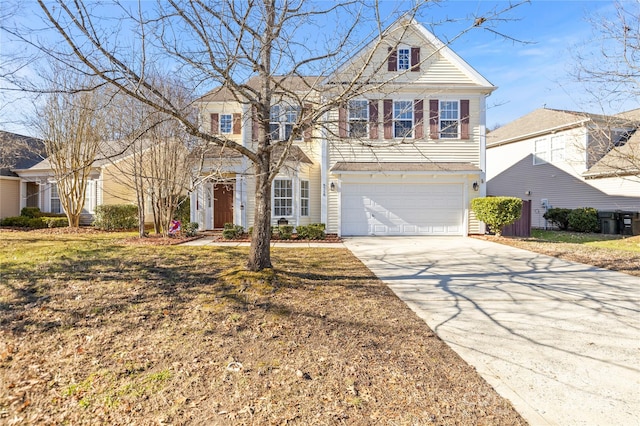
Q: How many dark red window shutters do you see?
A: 12